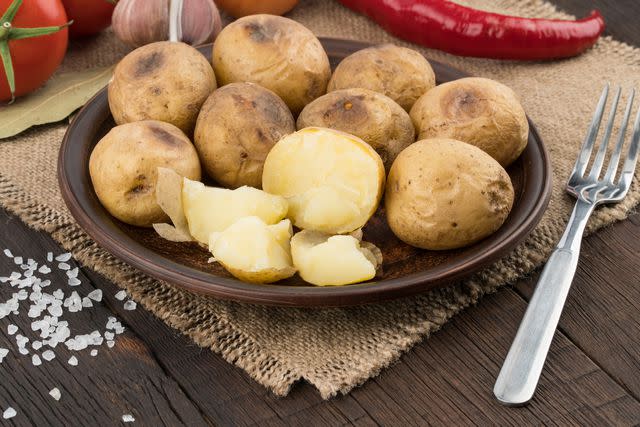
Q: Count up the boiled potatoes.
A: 9